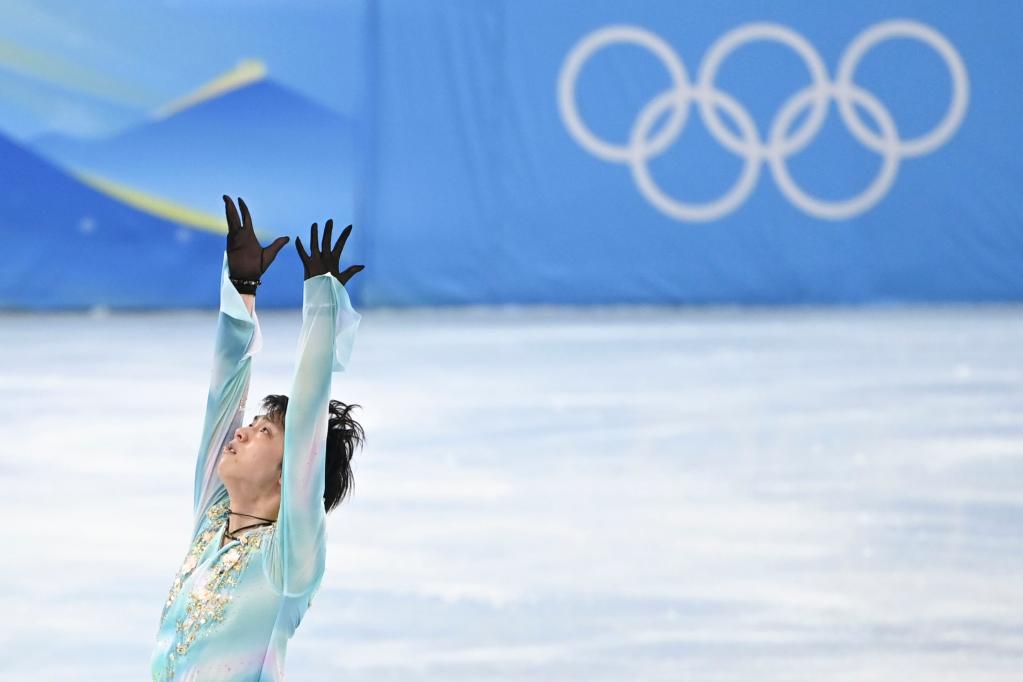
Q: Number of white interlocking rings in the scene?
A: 5